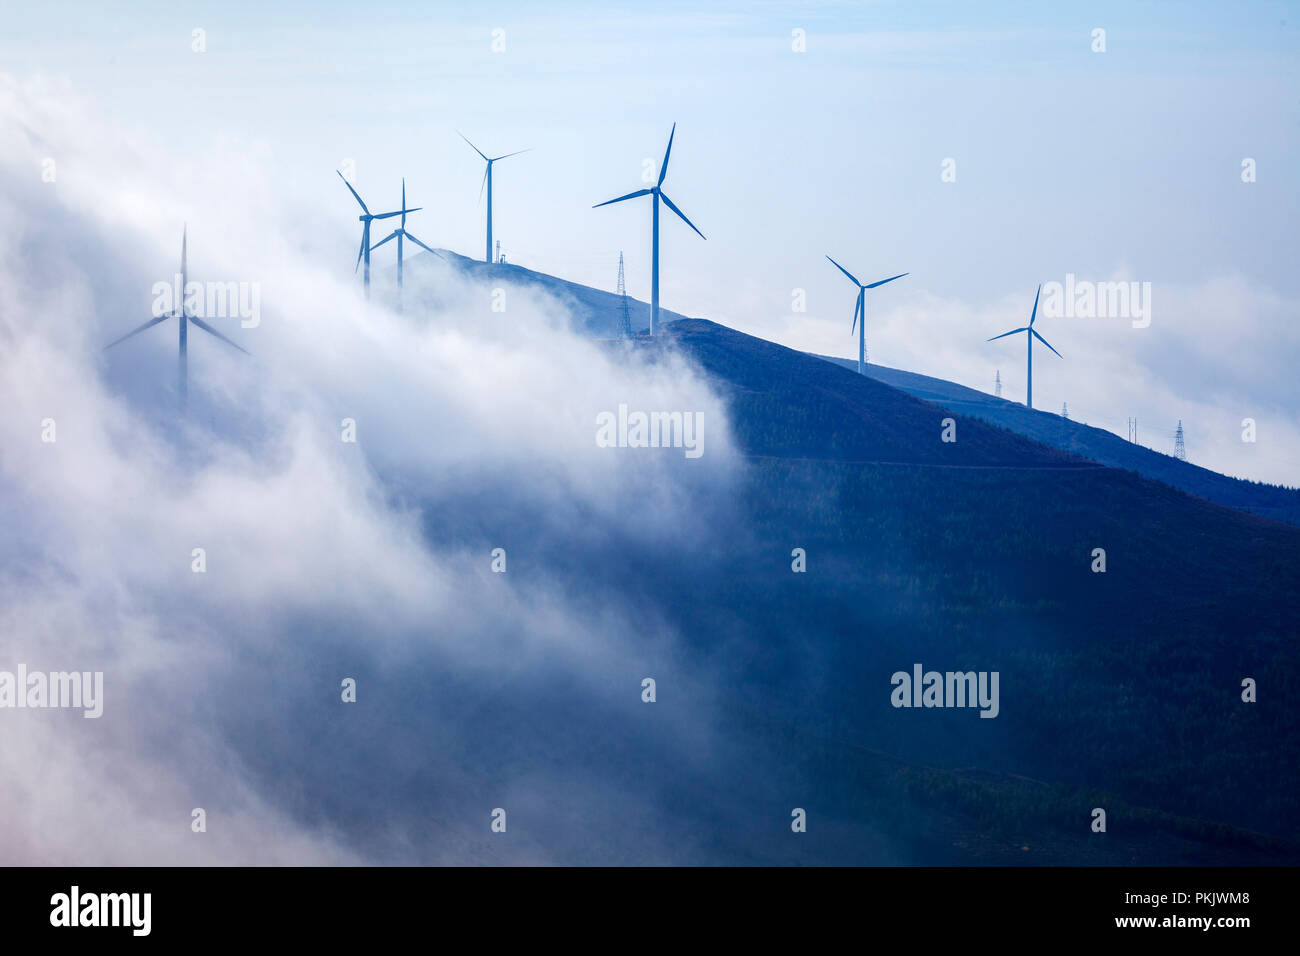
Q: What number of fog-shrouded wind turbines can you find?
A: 3